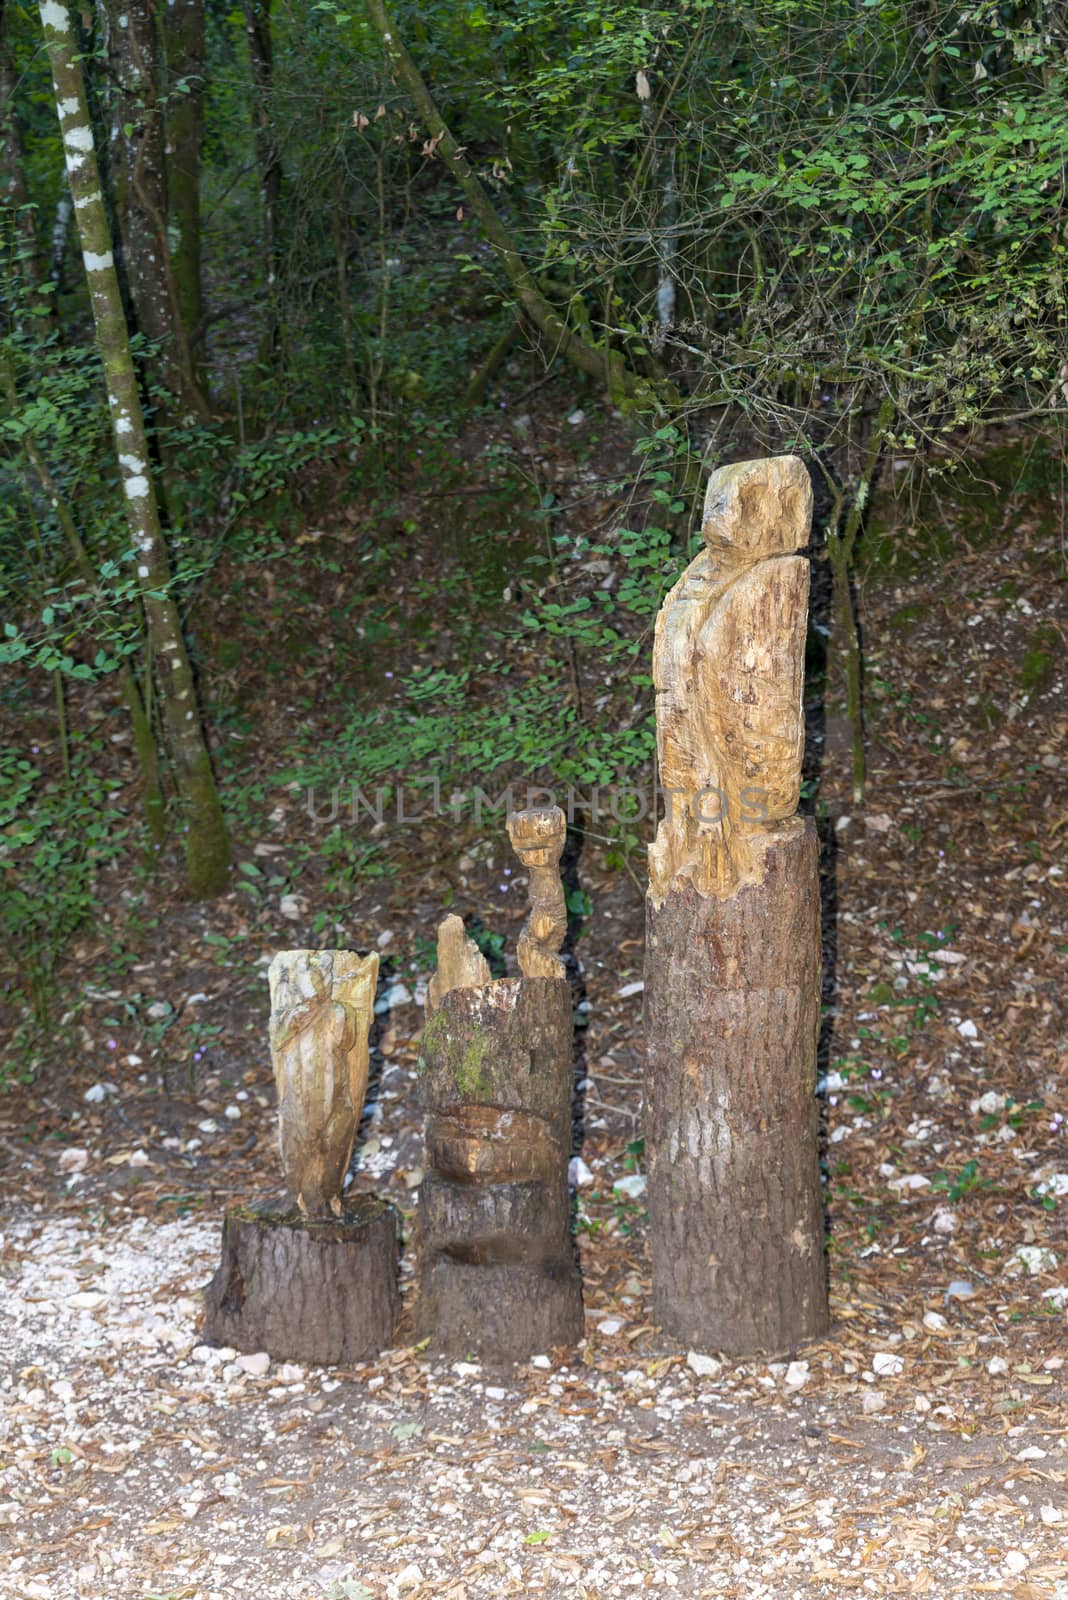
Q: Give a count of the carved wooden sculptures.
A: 3